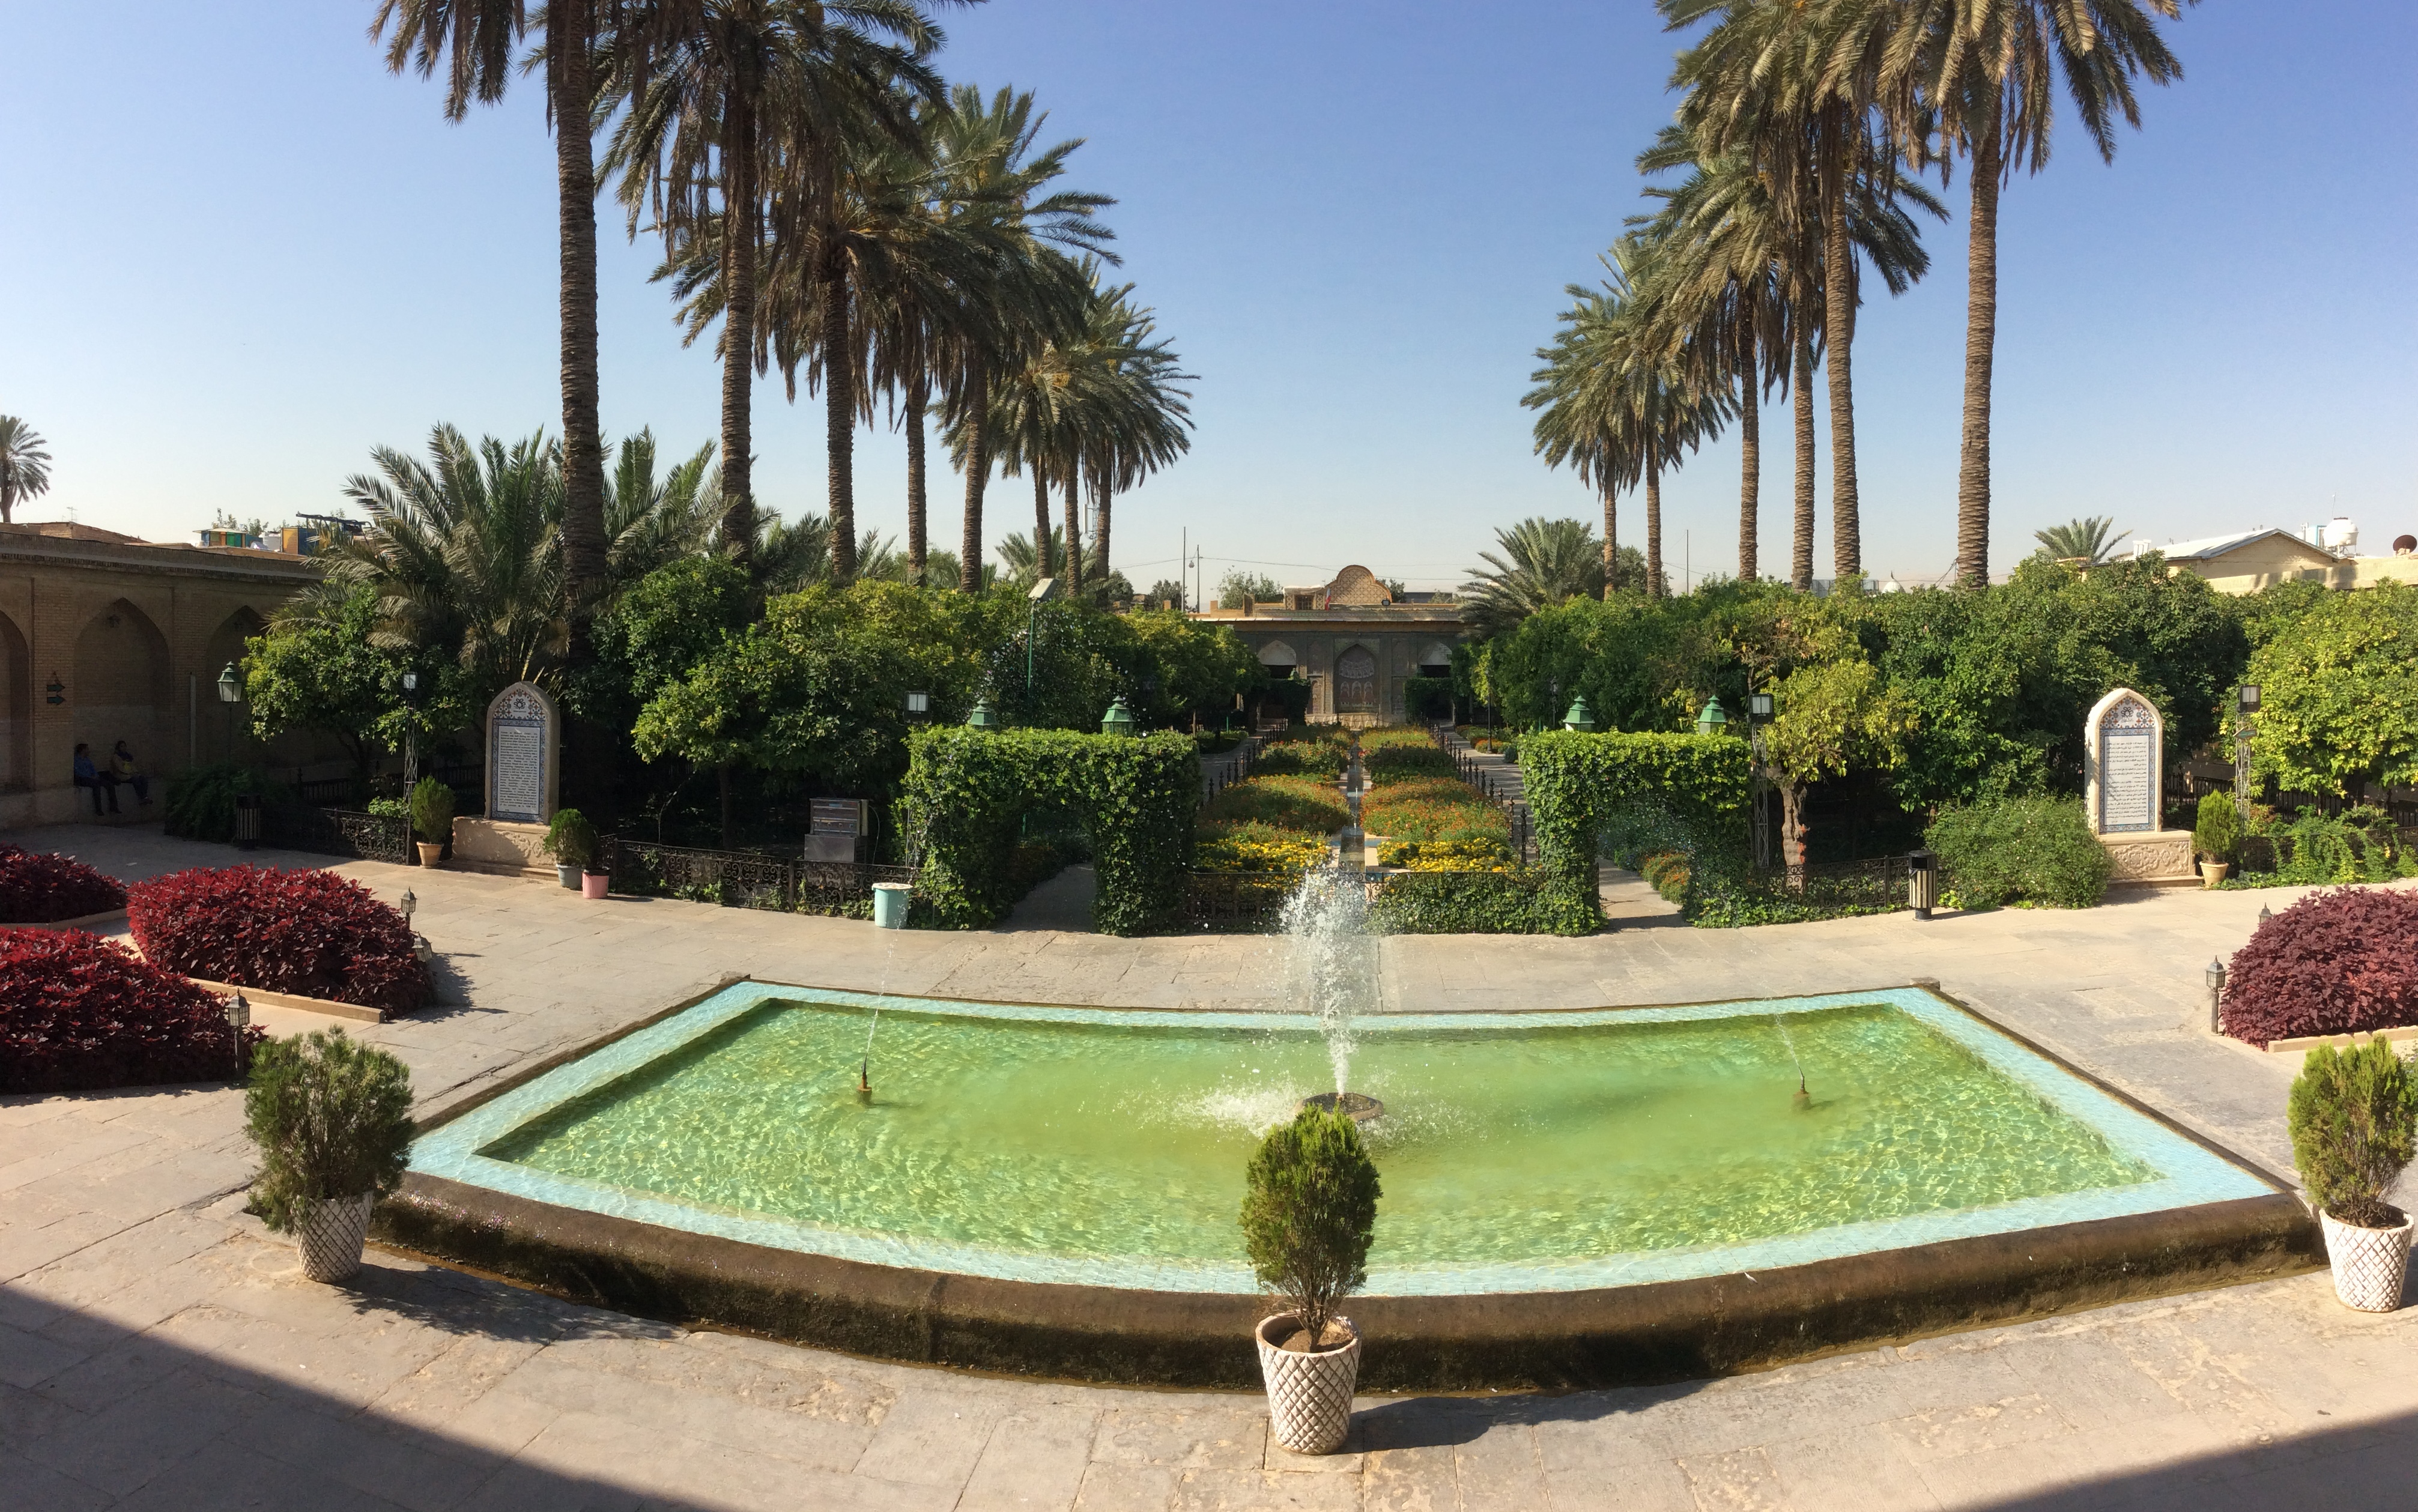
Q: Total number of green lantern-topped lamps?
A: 5